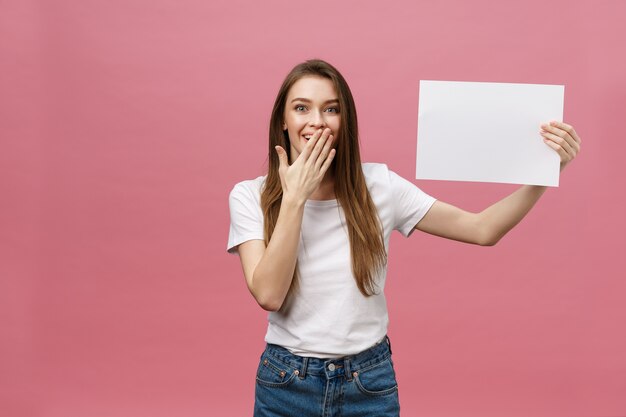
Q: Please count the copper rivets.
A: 4